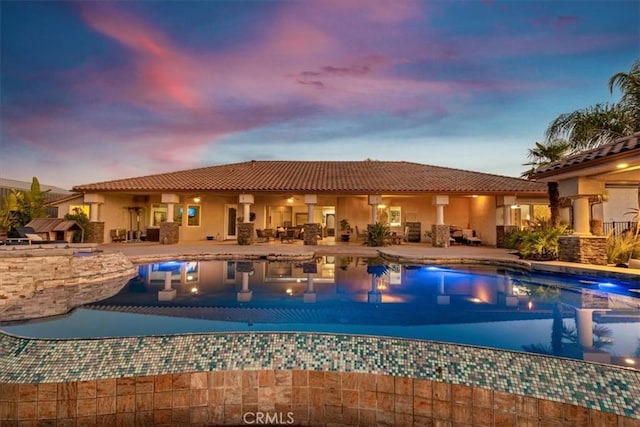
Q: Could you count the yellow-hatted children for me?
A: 0